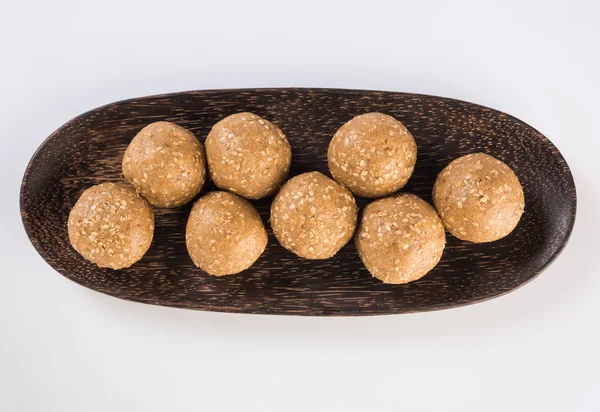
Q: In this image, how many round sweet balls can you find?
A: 8